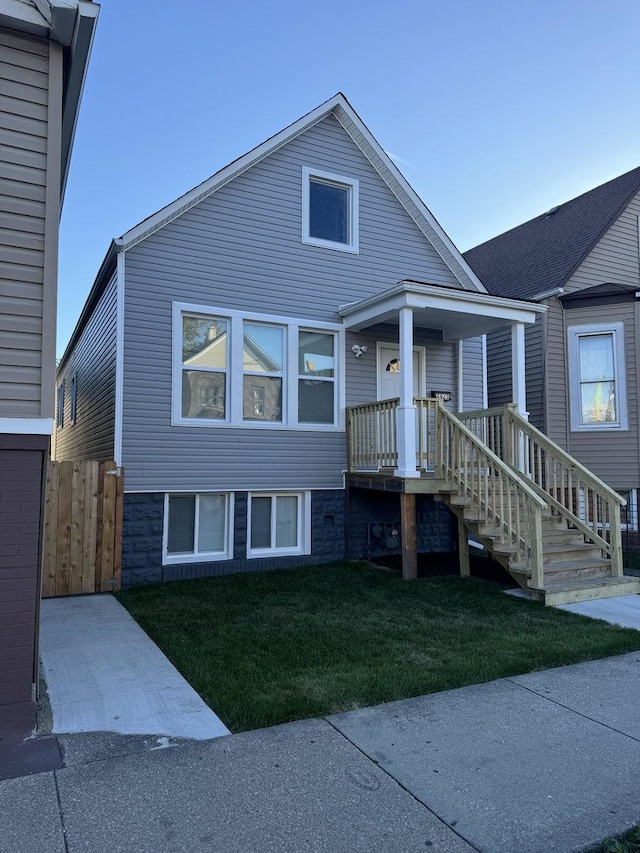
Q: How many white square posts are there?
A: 2